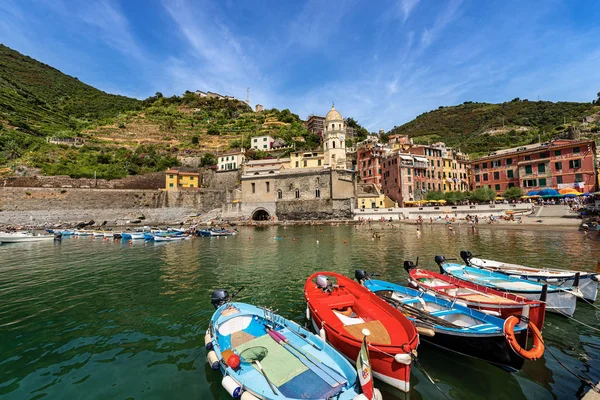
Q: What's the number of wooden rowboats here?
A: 6